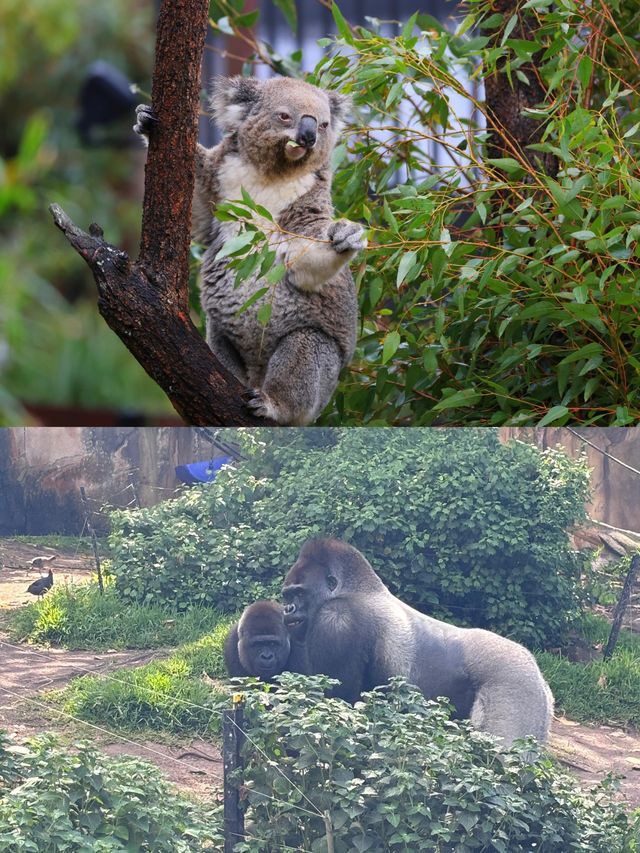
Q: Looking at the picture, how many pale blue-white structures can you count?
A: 1